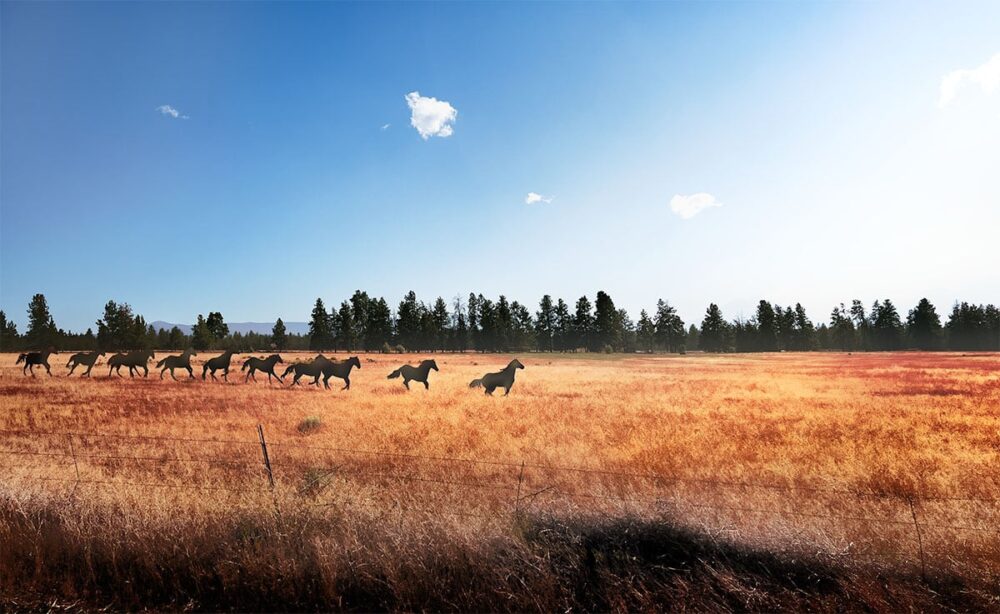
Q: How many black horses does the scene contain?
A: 11